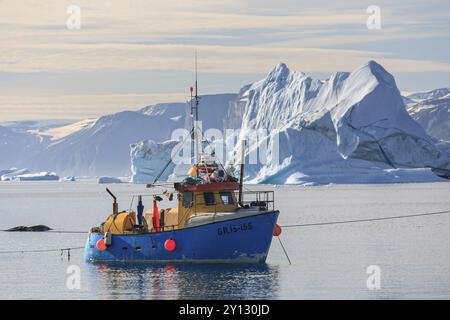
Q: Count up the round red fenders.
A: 3